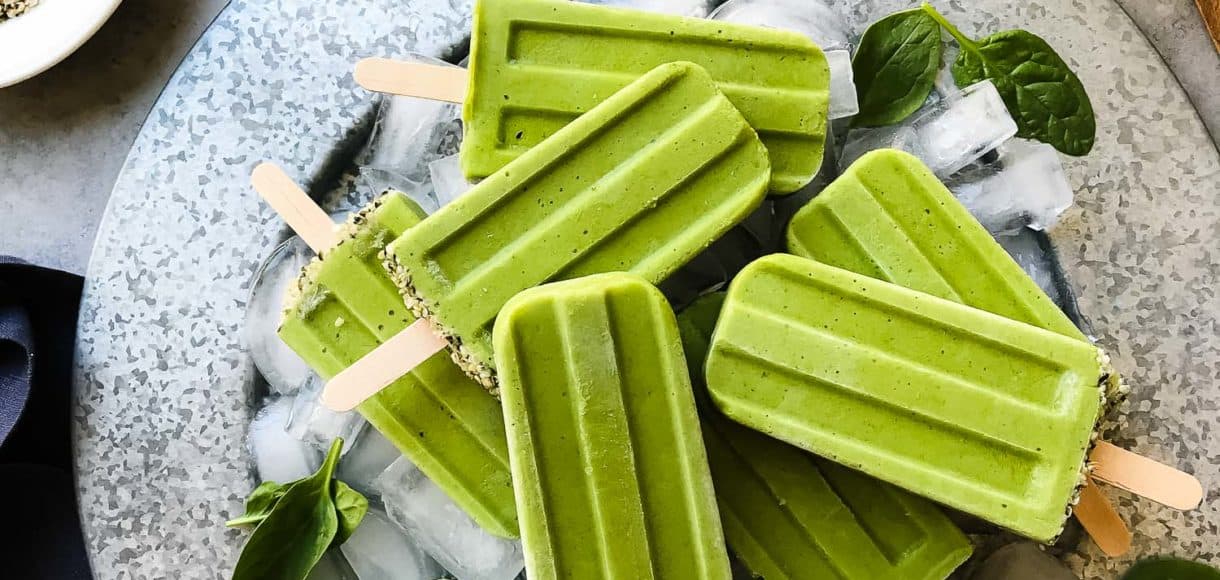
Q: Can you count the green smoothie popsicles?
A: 7